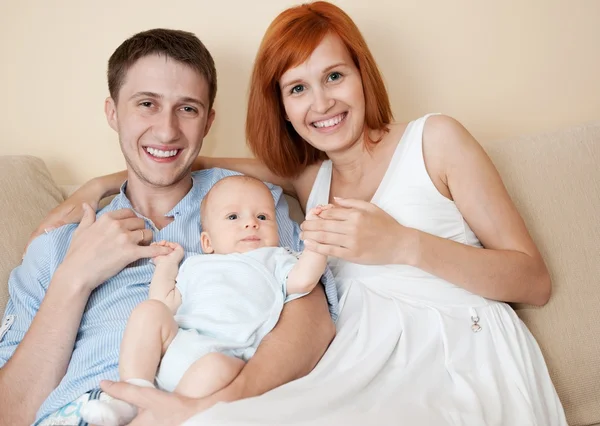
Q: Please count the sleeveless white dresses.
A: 1